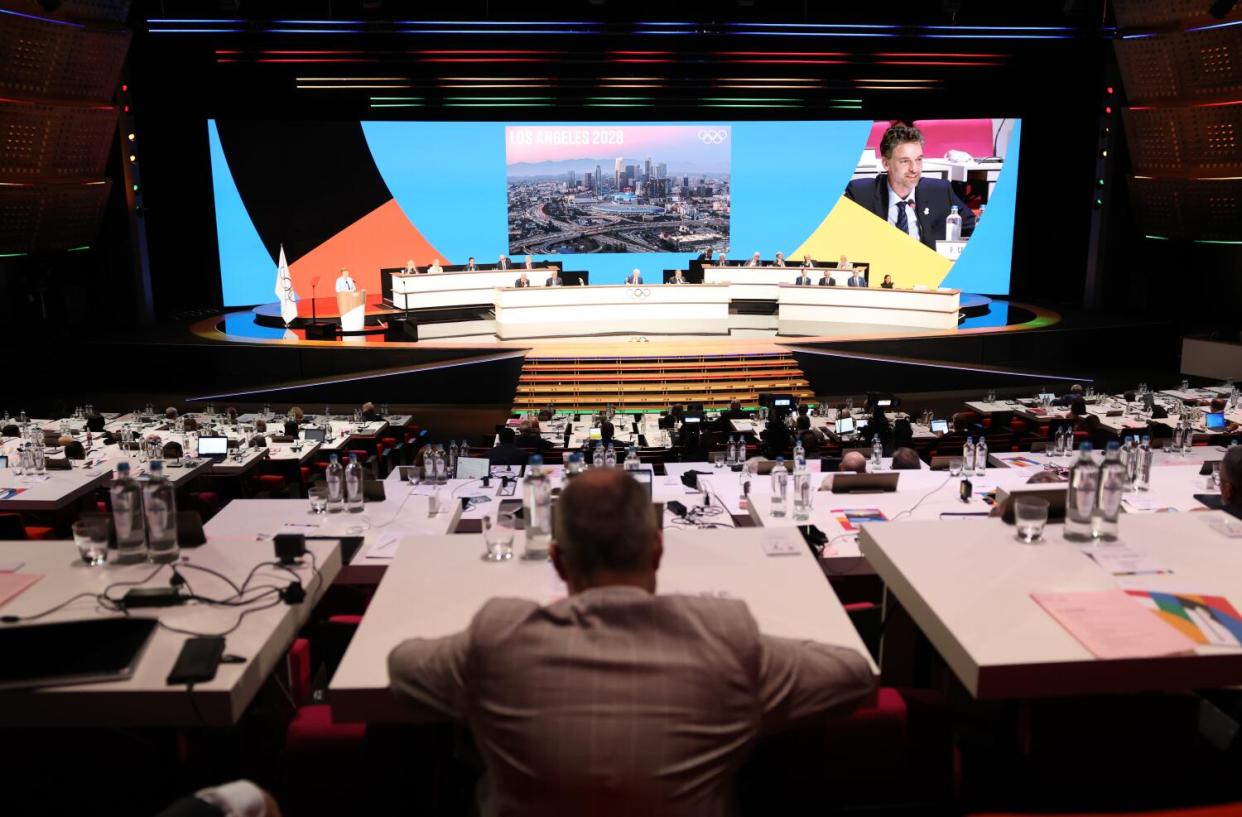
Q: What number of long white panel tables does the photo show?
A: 4